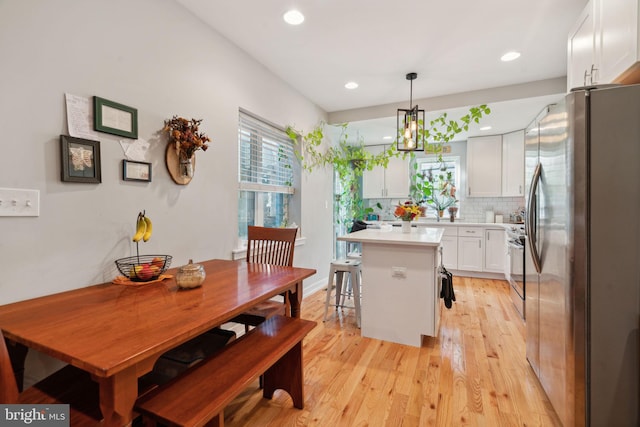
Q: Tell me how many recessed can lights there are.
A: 5